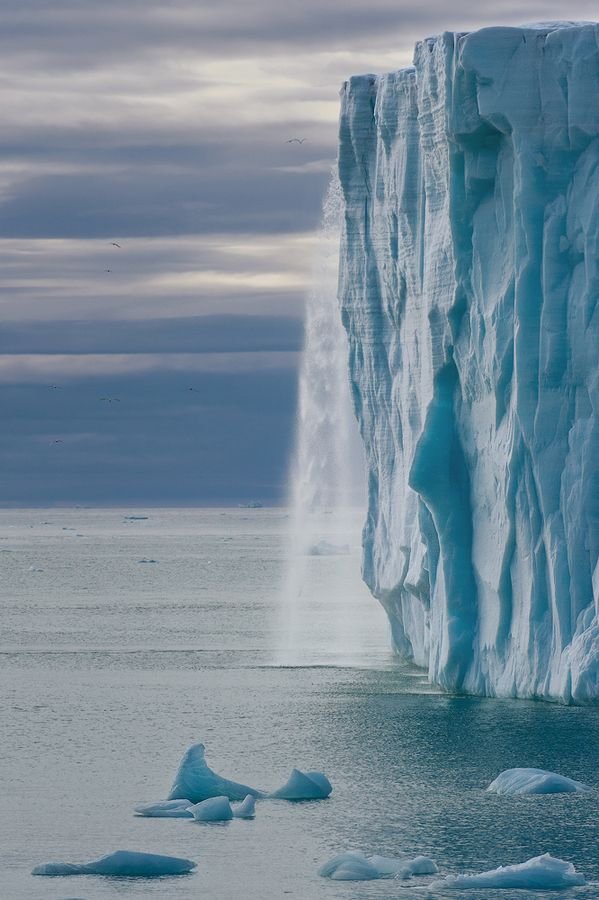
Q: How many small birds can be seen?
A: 7